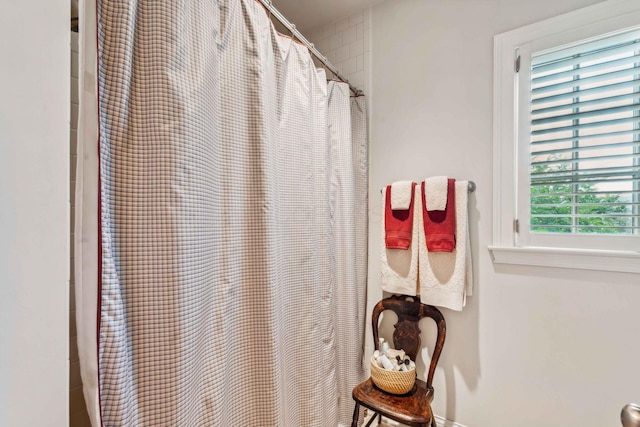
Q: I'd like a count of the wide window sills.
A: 1